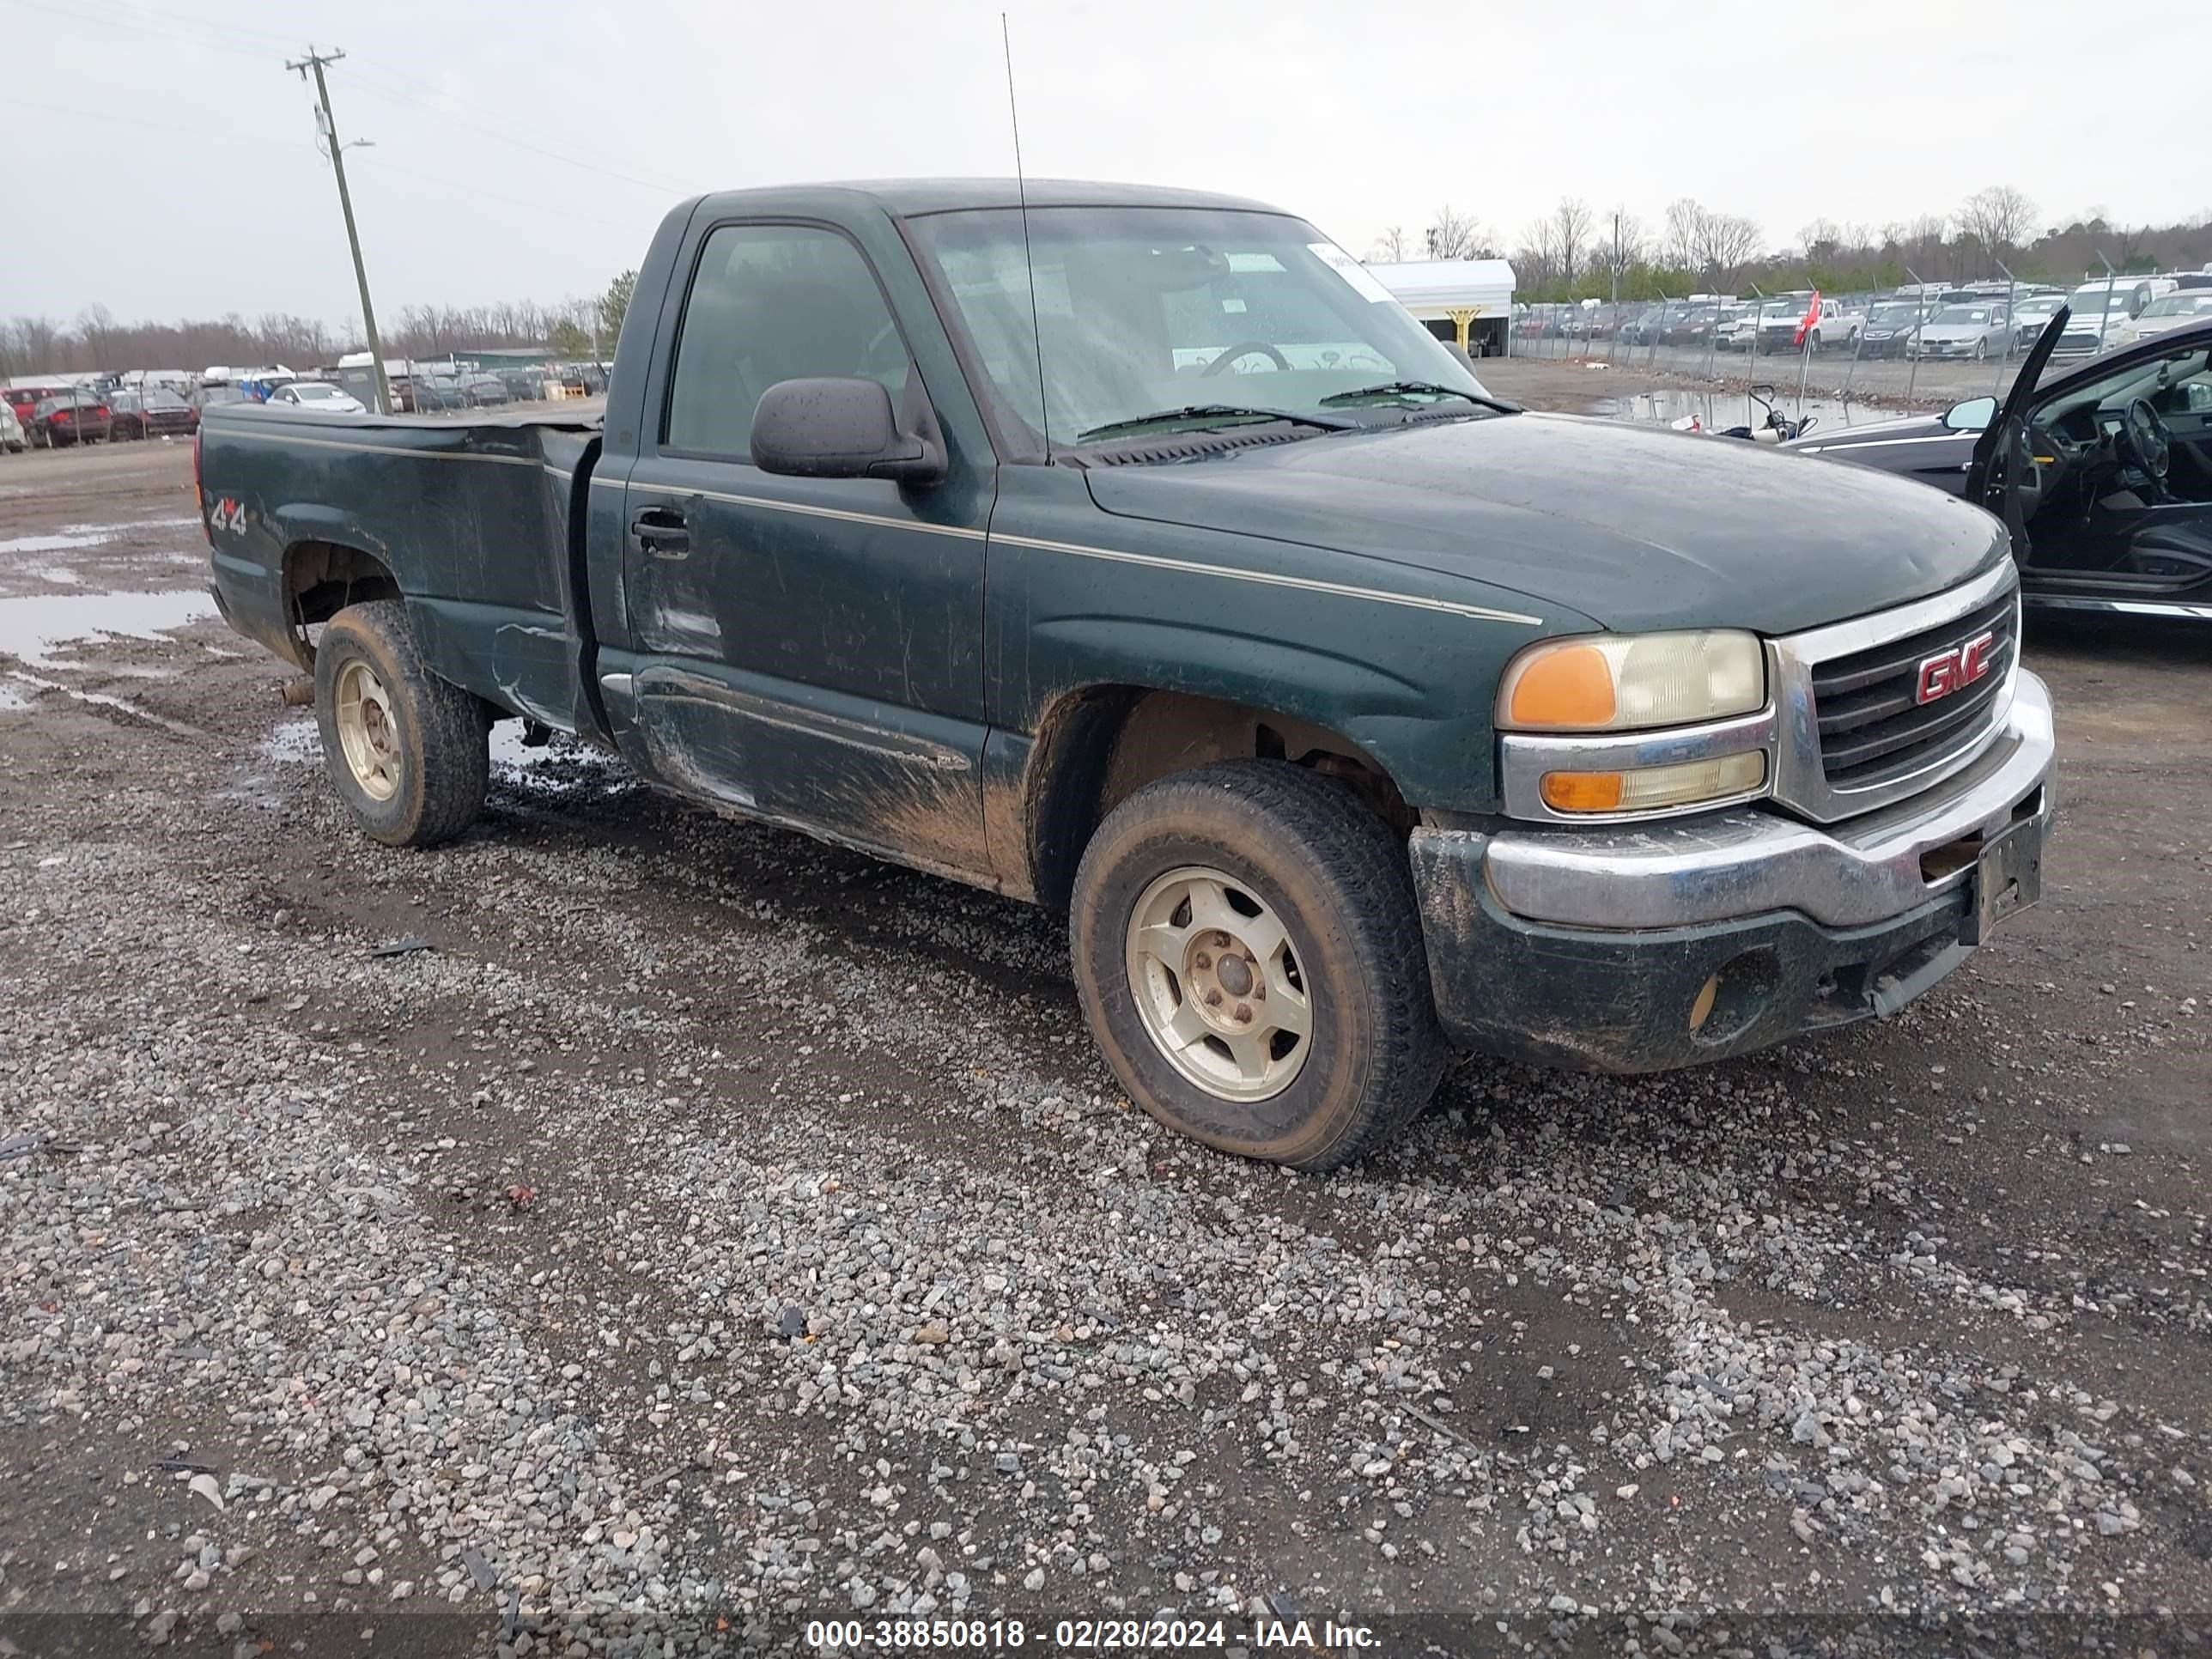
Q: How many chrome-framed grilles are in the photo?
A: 1